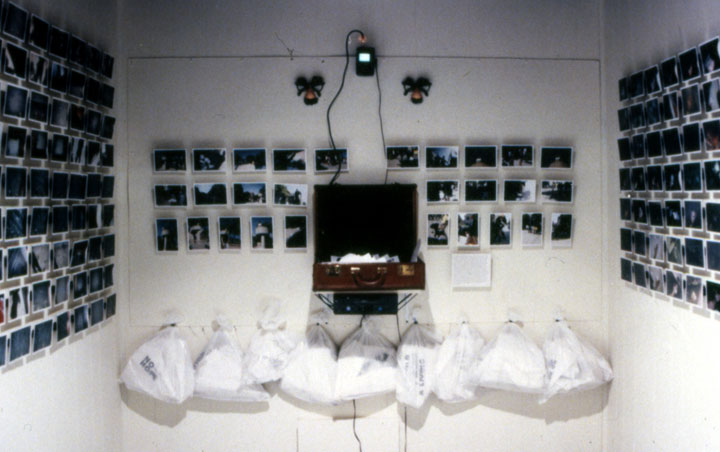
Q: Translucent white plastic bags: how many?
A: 9